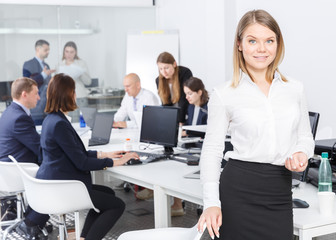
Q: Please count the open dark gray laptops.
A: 2